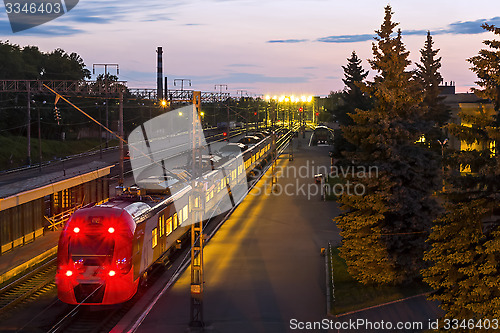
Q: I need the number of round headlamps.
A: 4